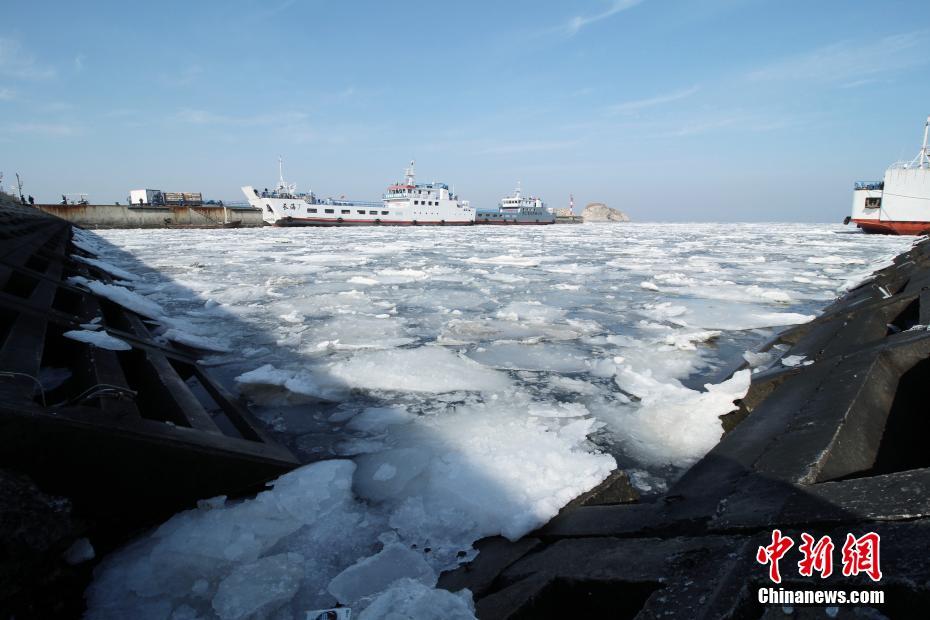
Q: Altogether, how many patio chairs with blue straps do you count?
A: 0